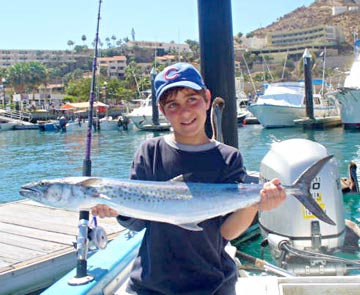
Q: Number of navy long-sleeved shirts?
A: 1